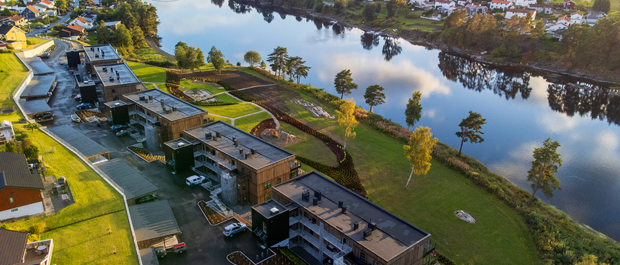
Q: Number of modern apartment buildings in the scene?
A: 5